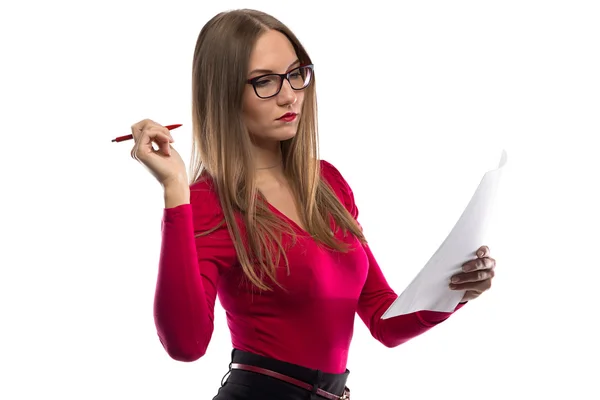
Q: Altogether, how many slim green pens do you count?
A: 0